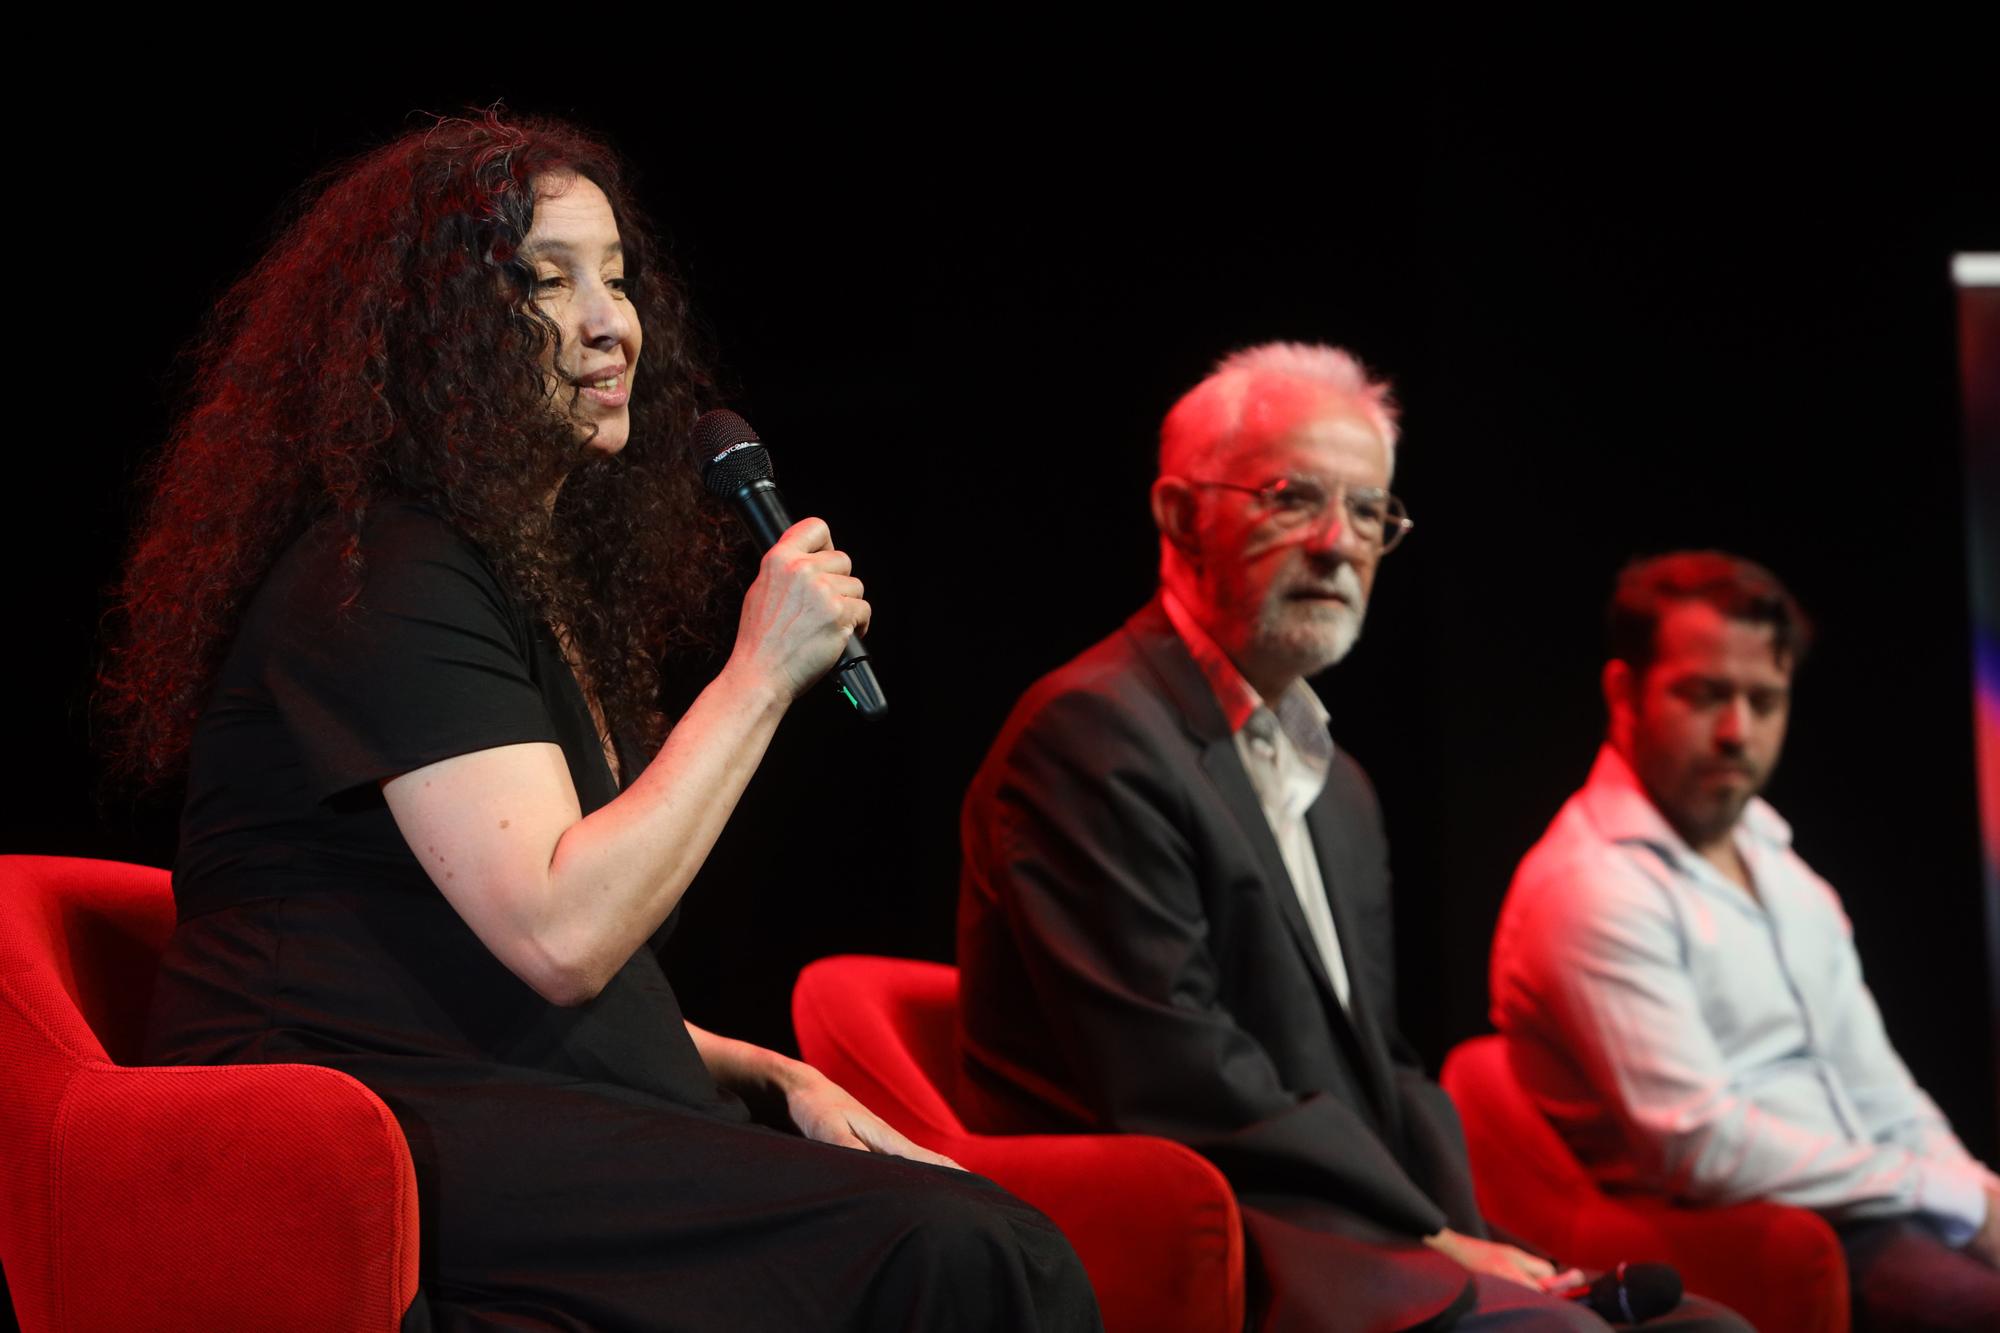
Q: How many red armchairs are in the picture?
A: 3